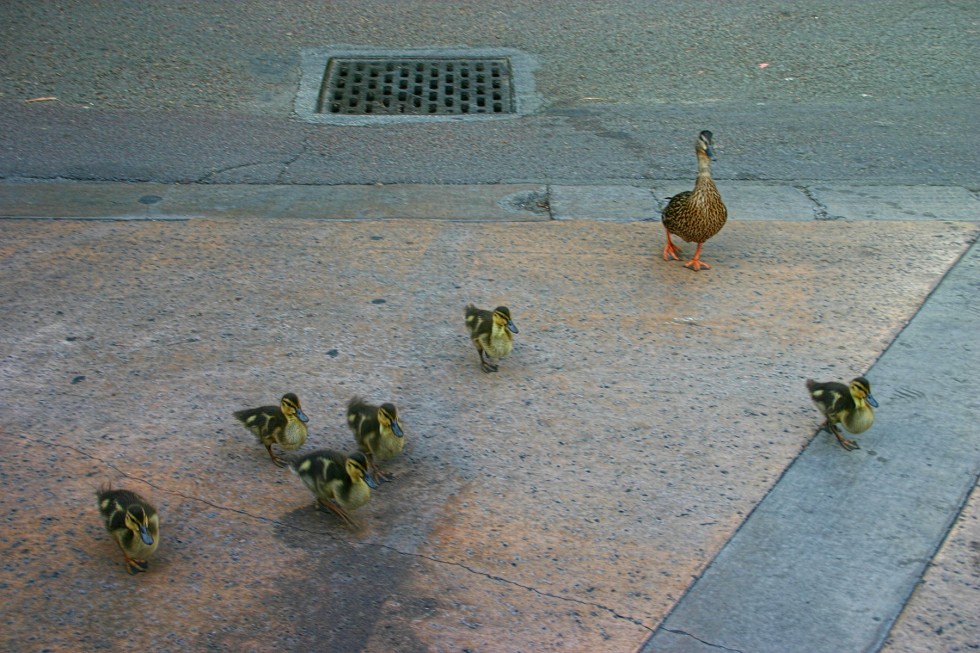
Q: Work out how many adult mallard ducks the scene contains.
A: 1